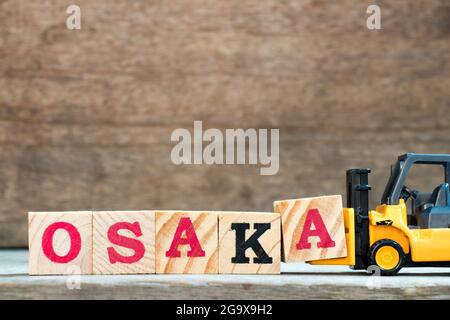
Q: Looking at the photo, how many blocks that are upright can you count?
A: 4